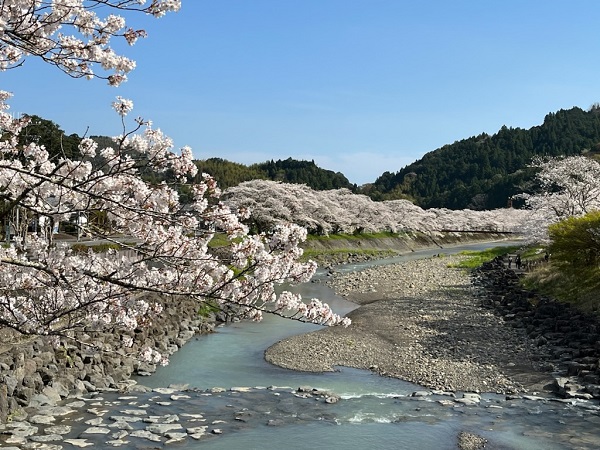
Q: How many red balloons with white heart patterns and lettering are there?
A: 0